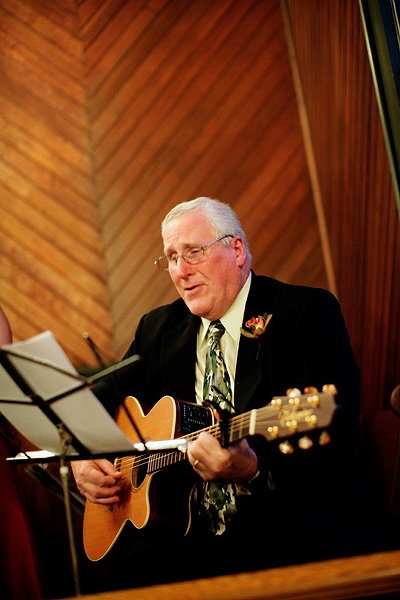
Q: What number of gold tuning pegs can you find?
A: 6